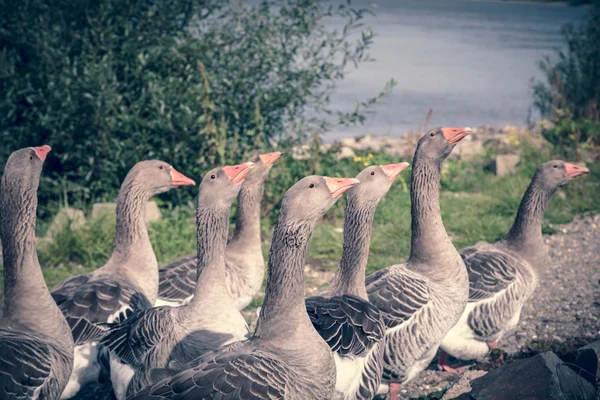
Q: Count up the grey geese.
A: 8